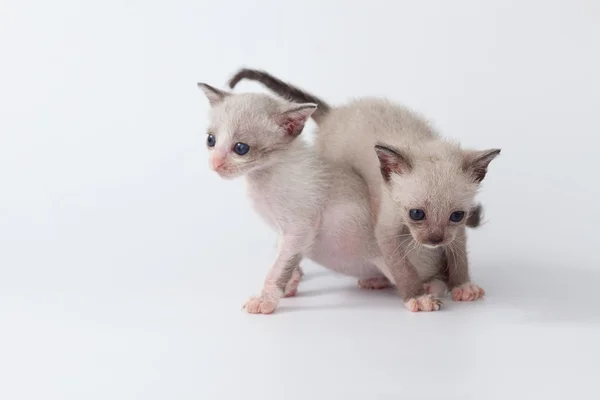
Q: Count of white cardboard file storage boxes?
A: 0